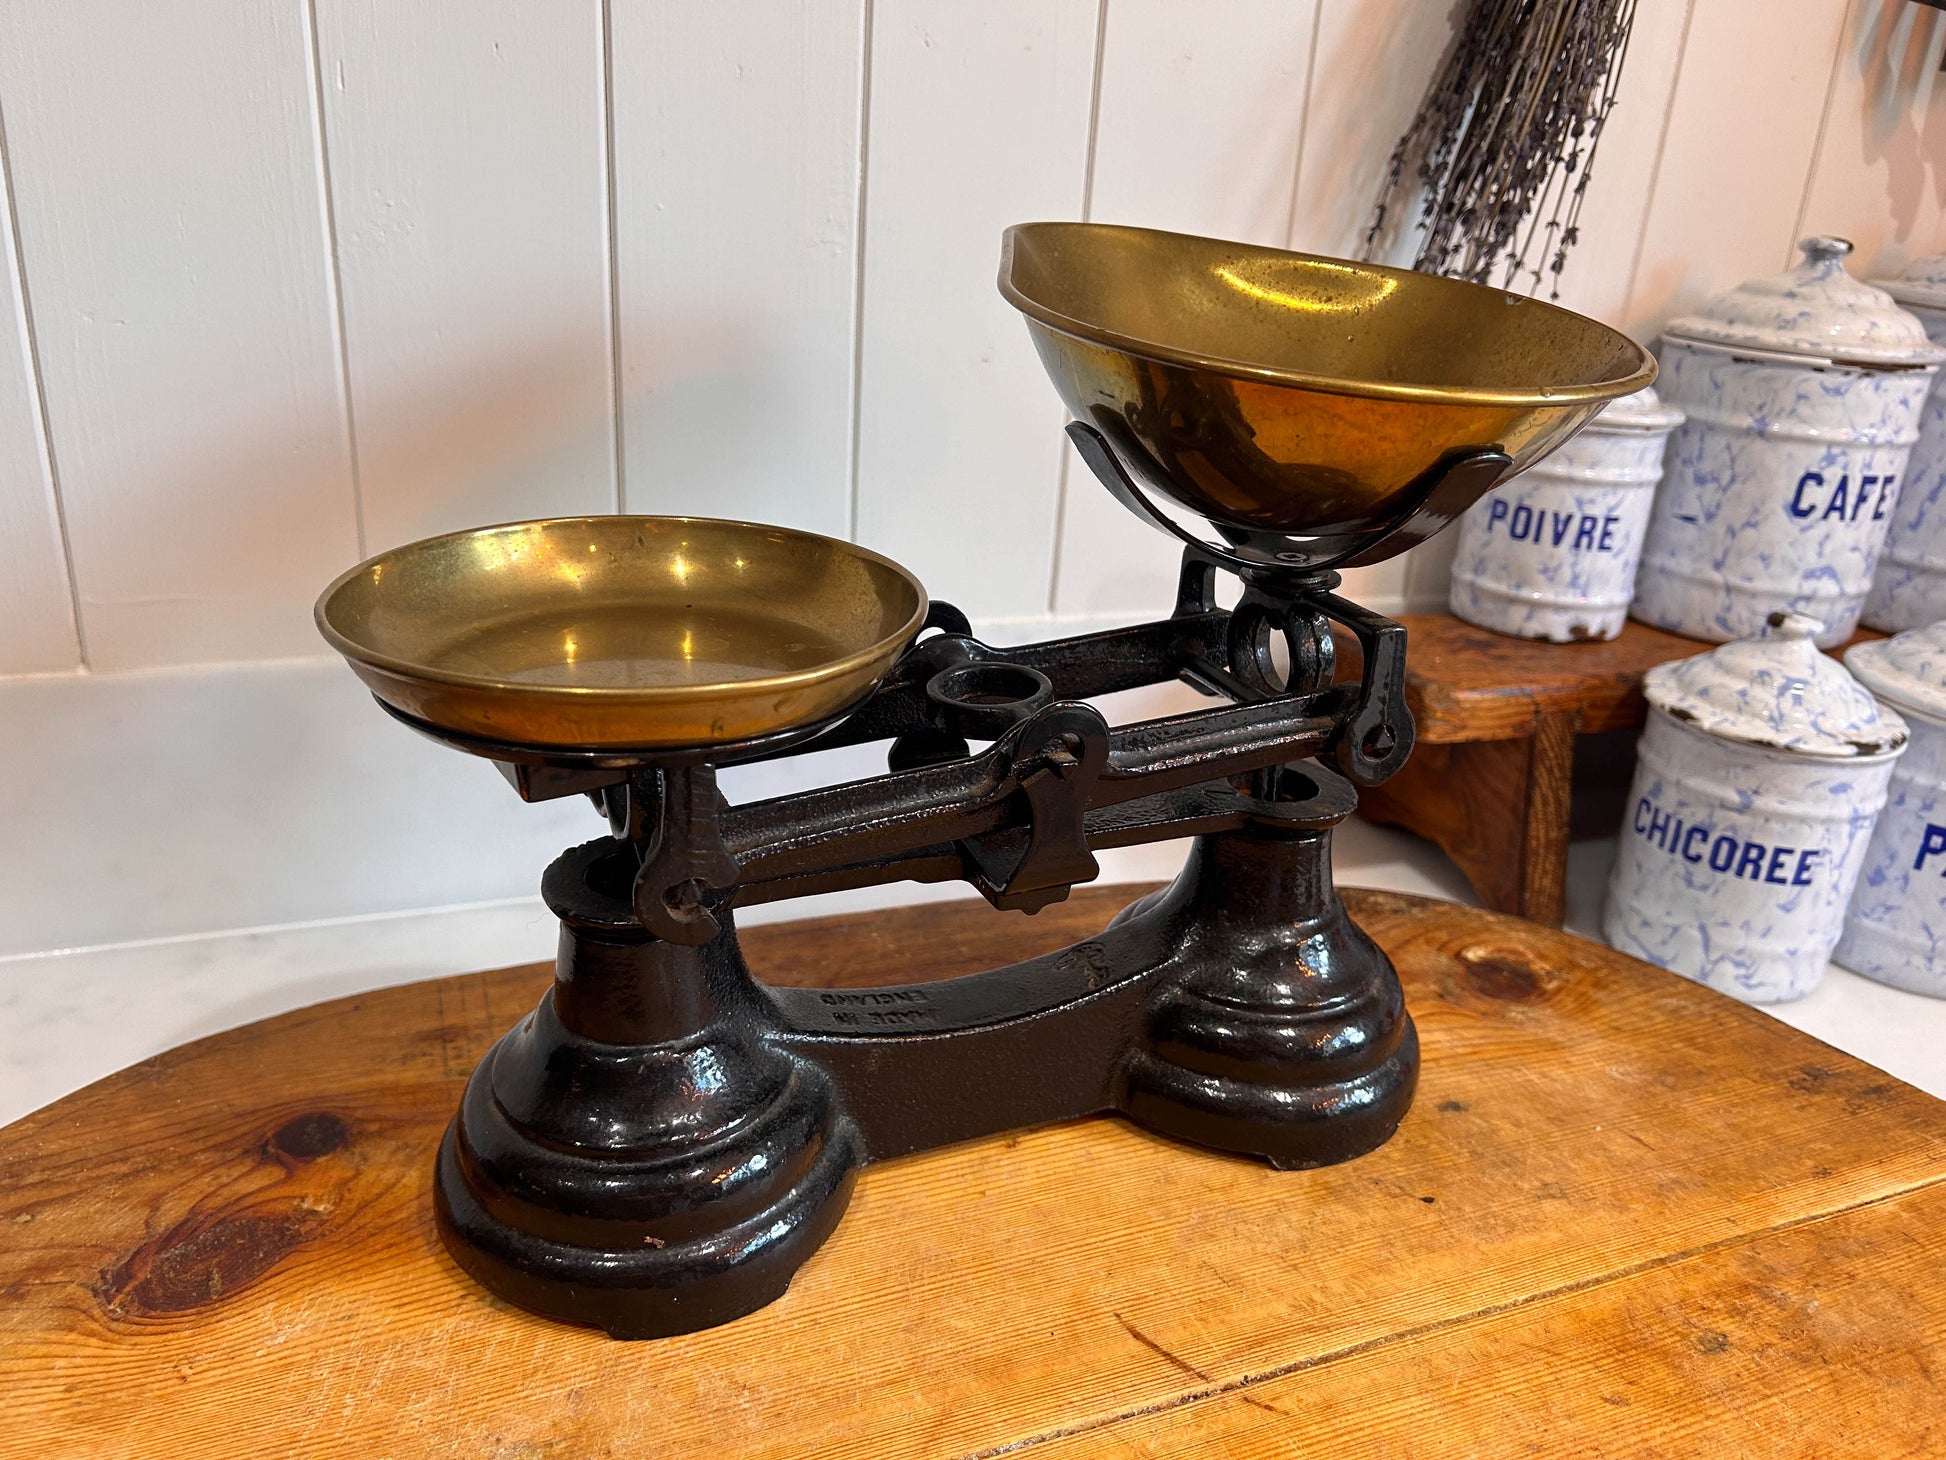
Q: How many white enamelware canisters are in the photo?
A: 5